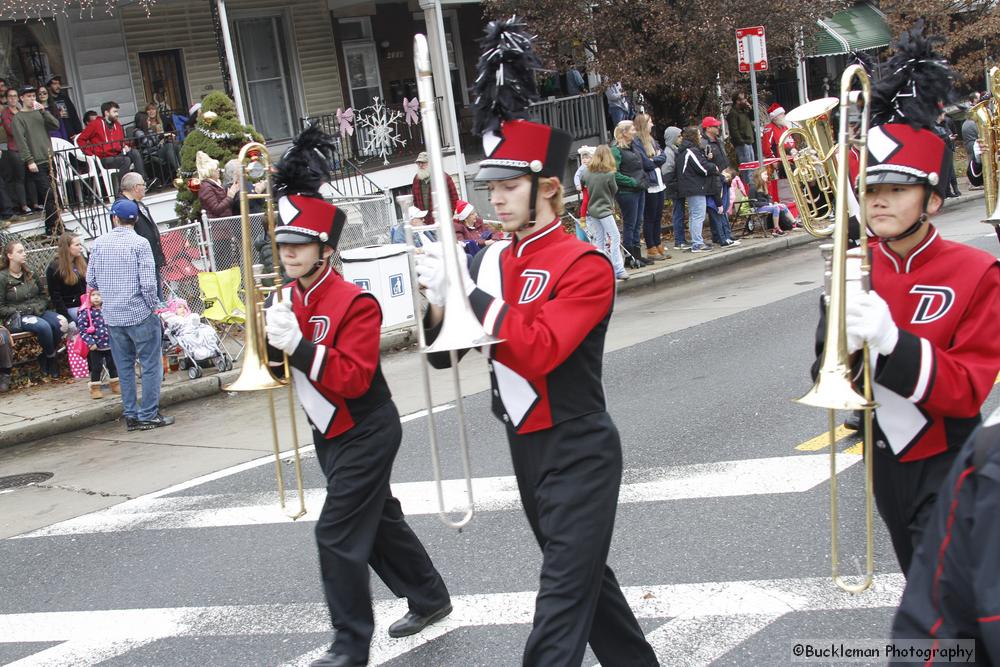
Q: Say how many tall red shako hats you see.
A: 3